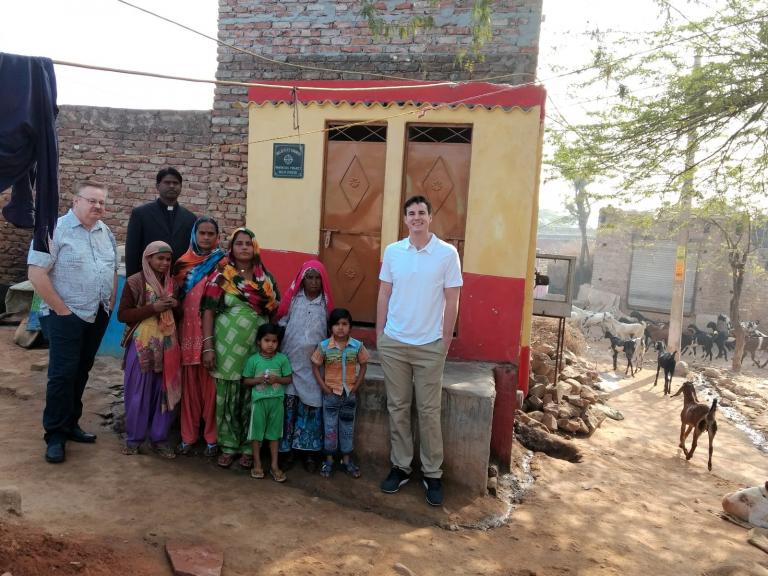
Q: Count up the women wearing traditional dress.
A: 4